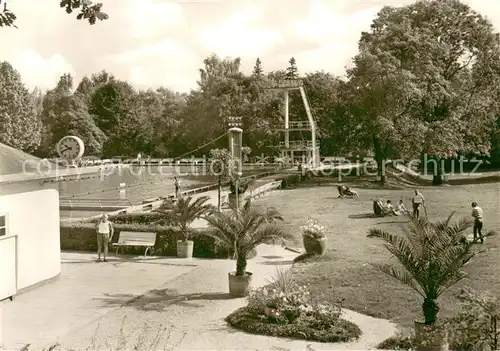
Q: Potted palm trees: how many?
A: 3